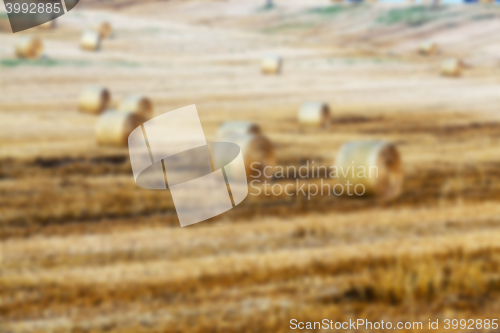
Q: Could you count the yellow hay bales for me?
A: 13